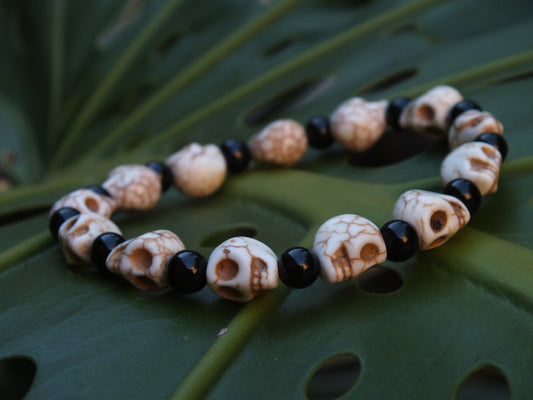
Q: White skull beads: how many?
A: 13